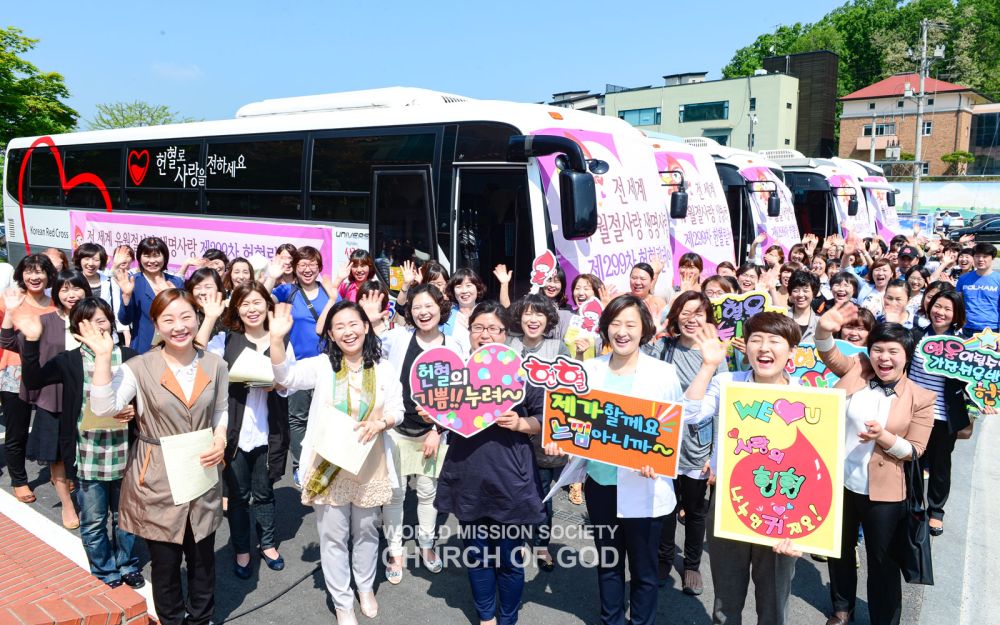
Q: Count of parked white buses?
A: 5